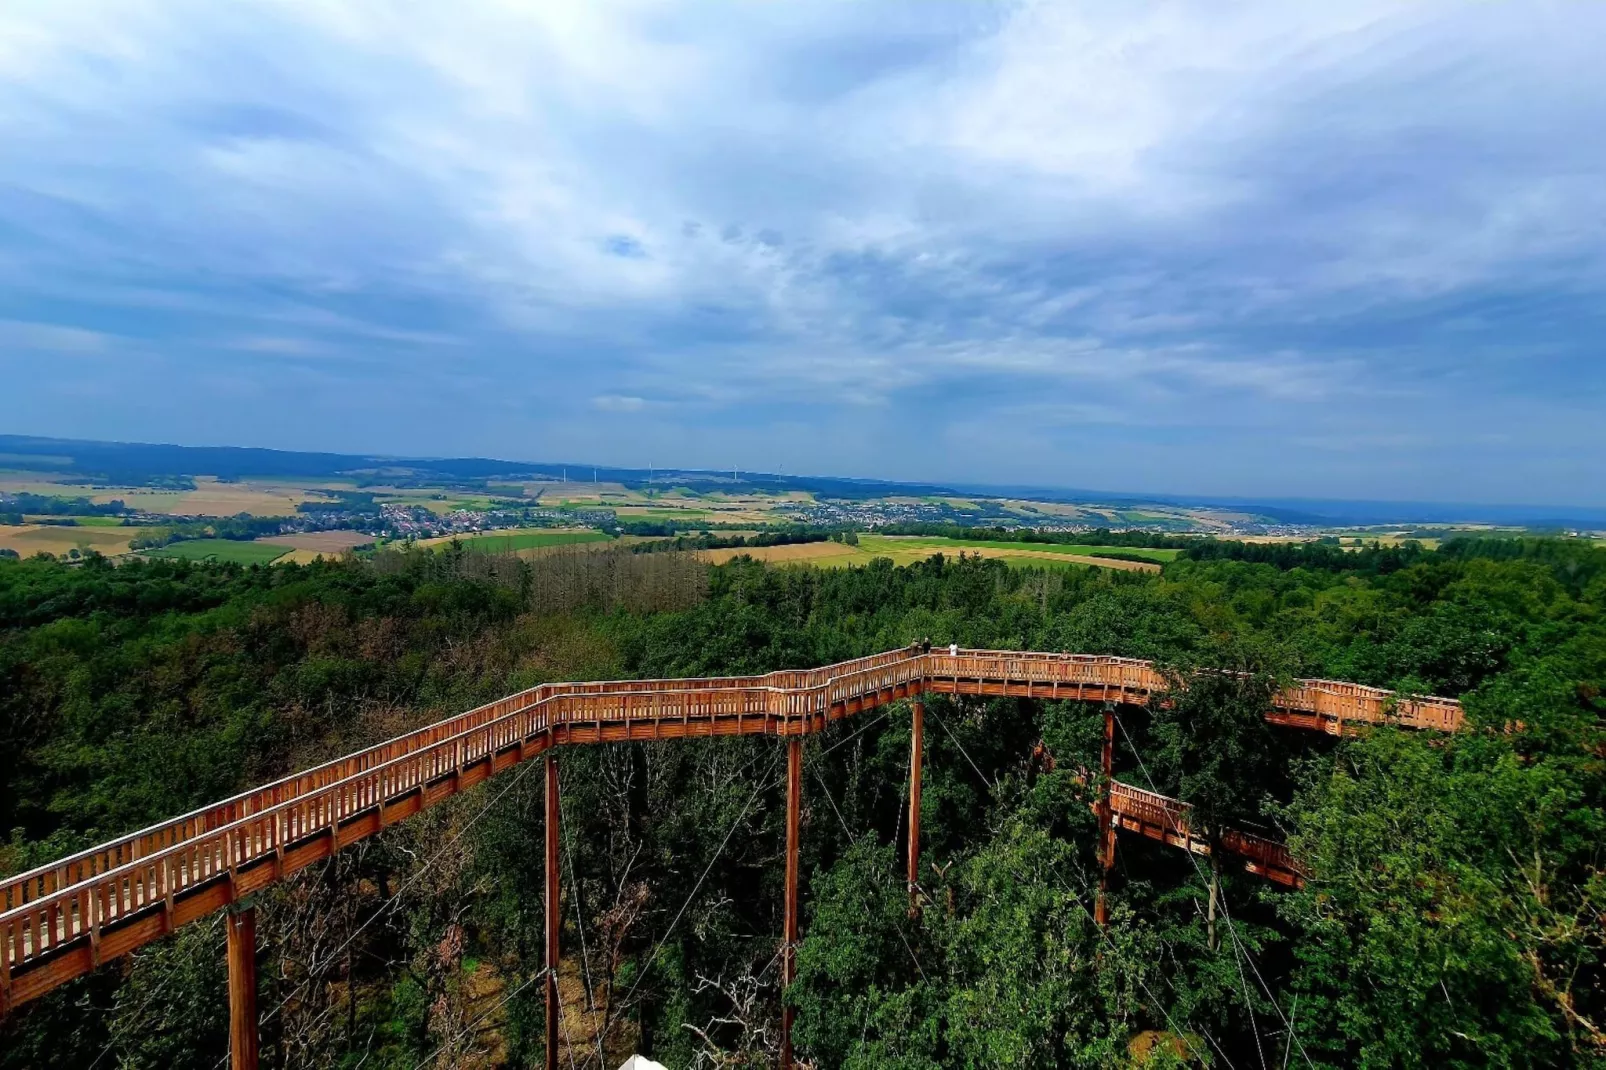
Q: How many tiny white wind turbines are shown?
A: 5